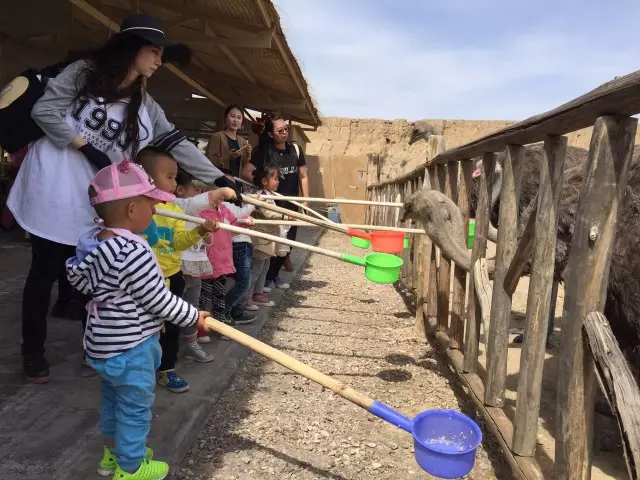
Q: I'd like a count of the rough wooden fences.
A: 1